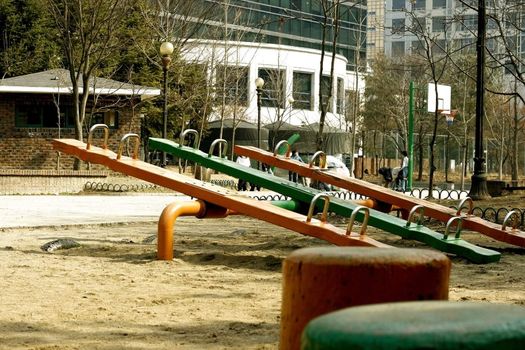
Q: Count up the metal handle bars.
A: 12